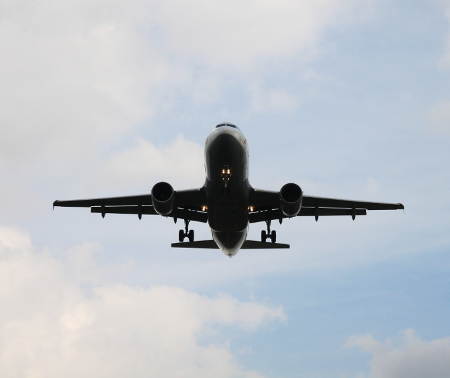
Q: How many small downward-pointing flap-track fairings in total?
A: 6